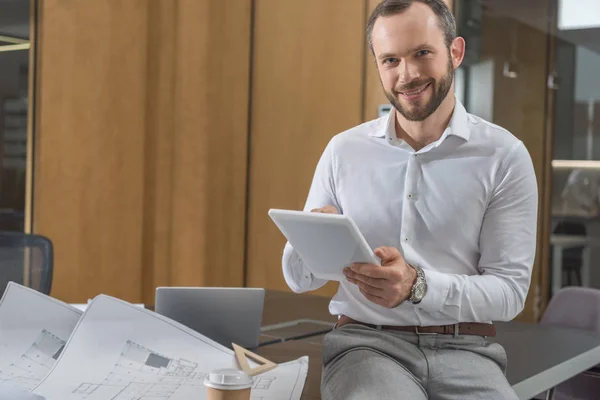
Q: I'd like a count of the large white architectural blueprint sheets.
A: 2